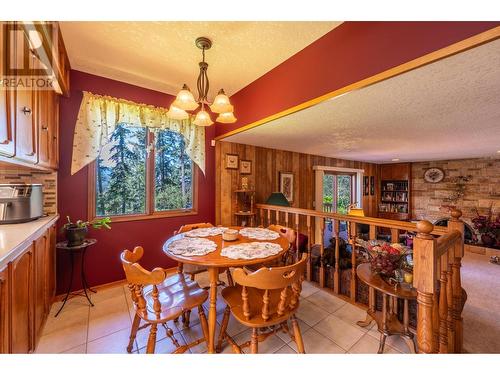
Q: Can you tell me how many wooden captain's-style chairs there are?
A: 4